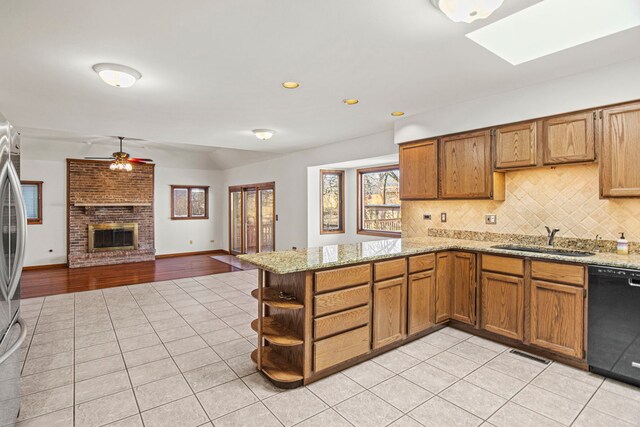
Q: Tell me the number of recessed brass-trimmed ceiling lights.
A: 3